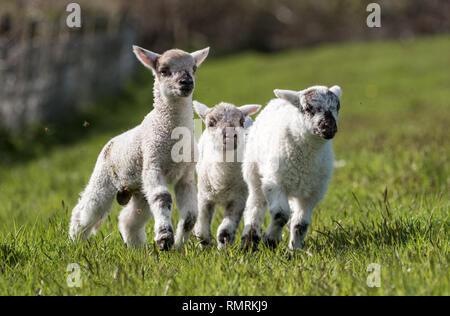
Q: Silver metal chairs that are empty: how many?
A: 0